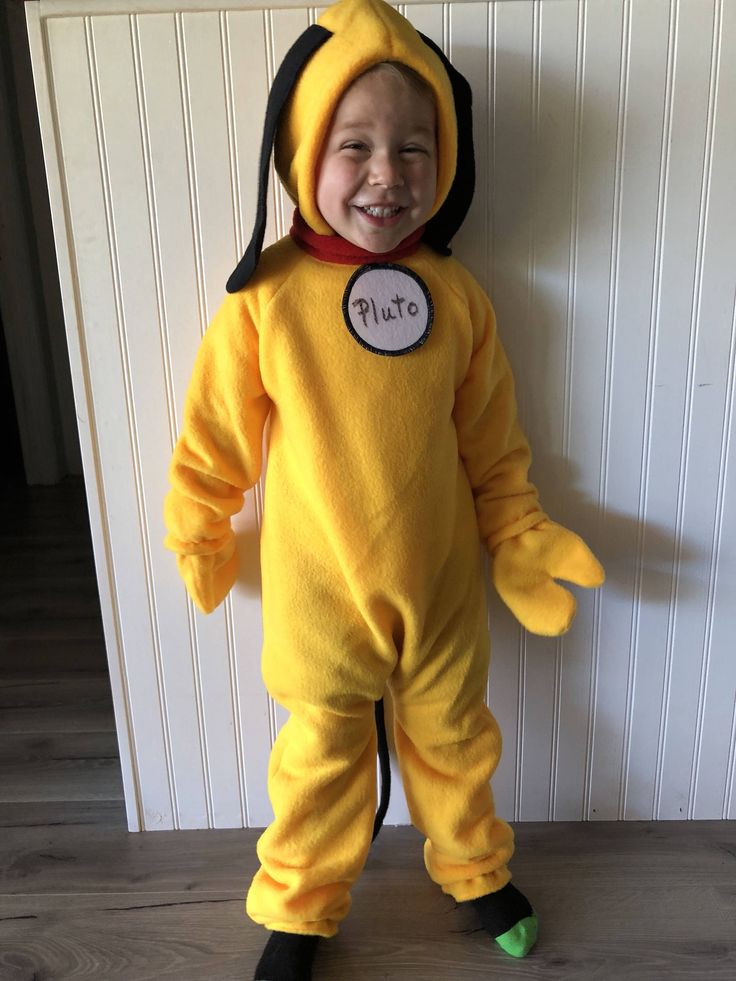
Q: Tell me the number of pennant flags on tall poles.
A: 0